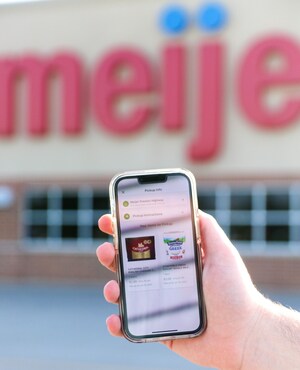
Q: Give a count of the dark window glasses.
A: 11